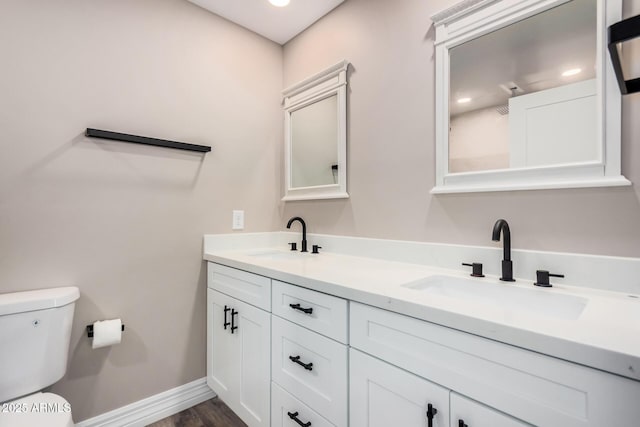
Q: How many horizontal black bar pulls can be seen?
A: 3